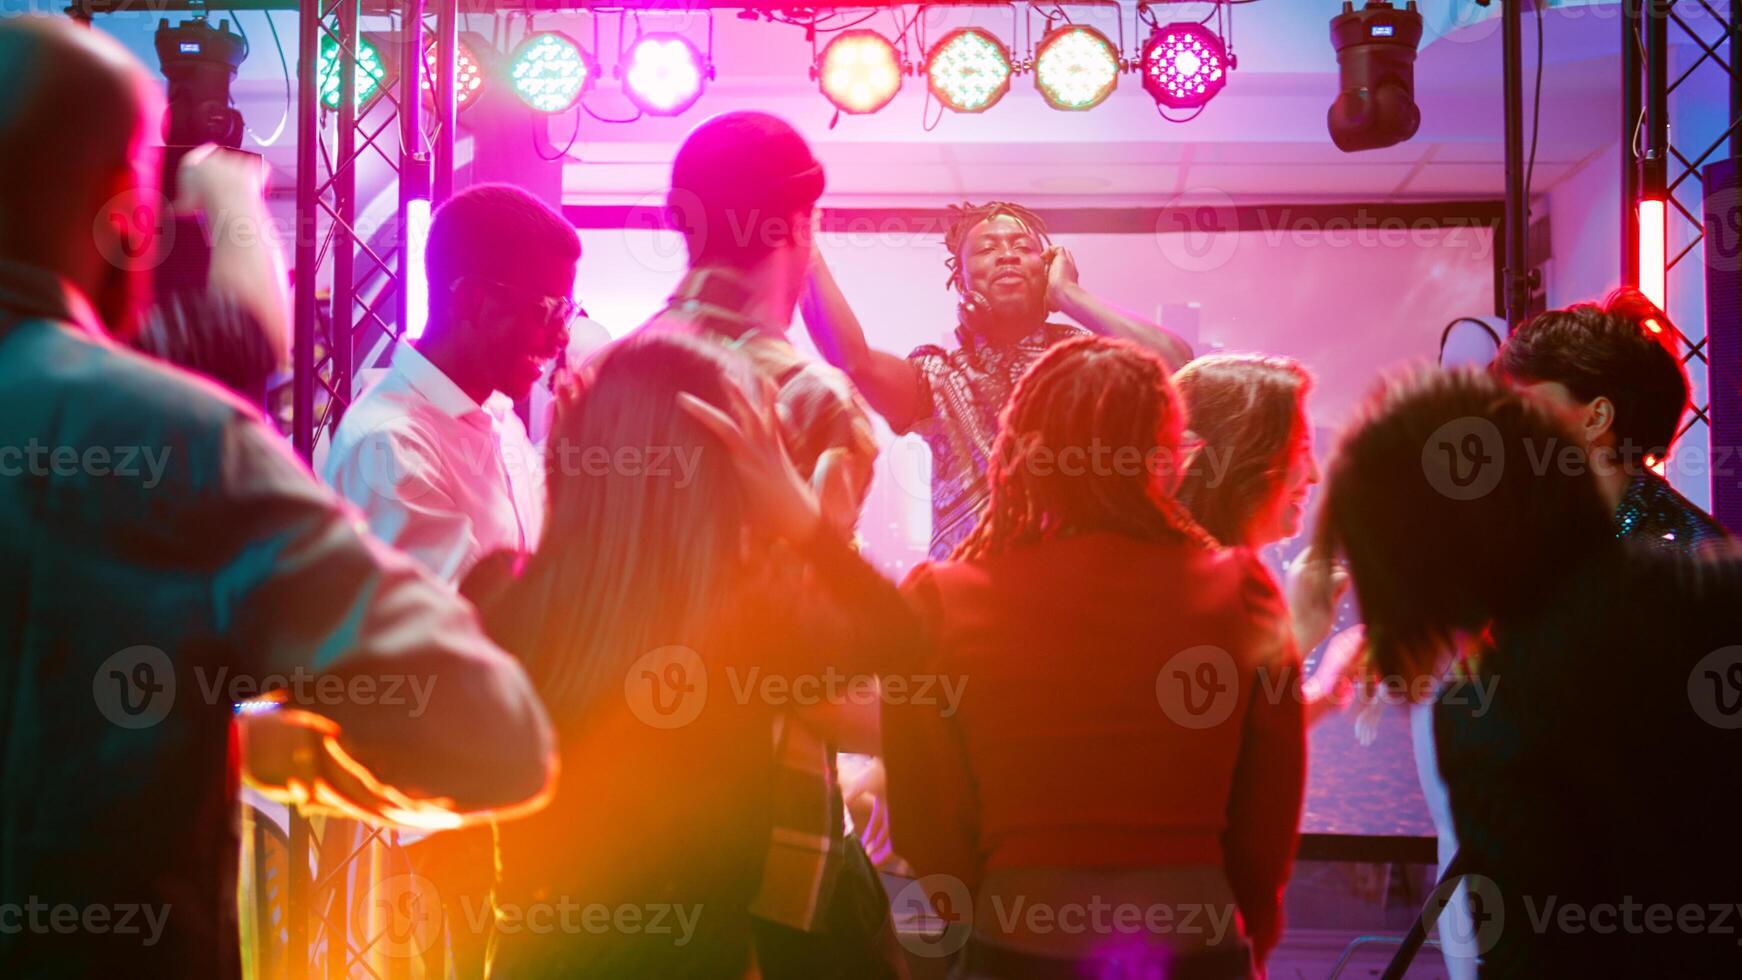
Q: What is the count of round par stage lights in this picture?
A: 8